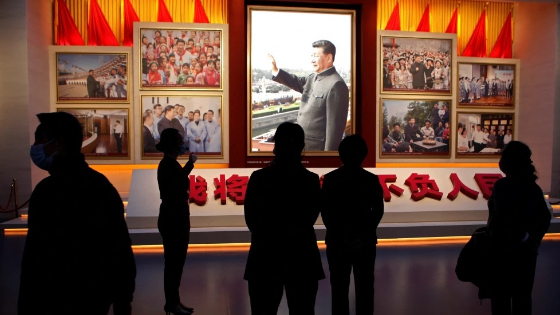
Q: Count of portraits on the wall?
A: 9